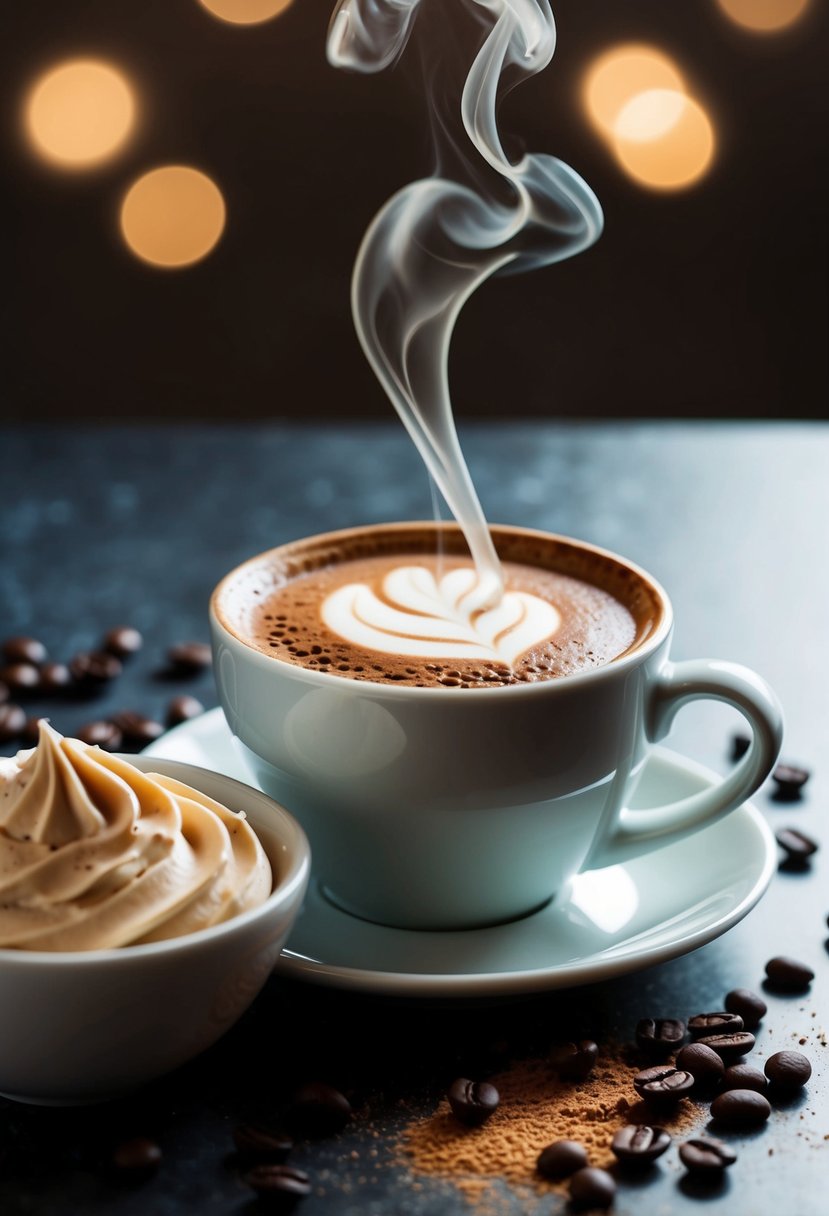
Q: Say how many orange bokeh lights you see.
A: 6